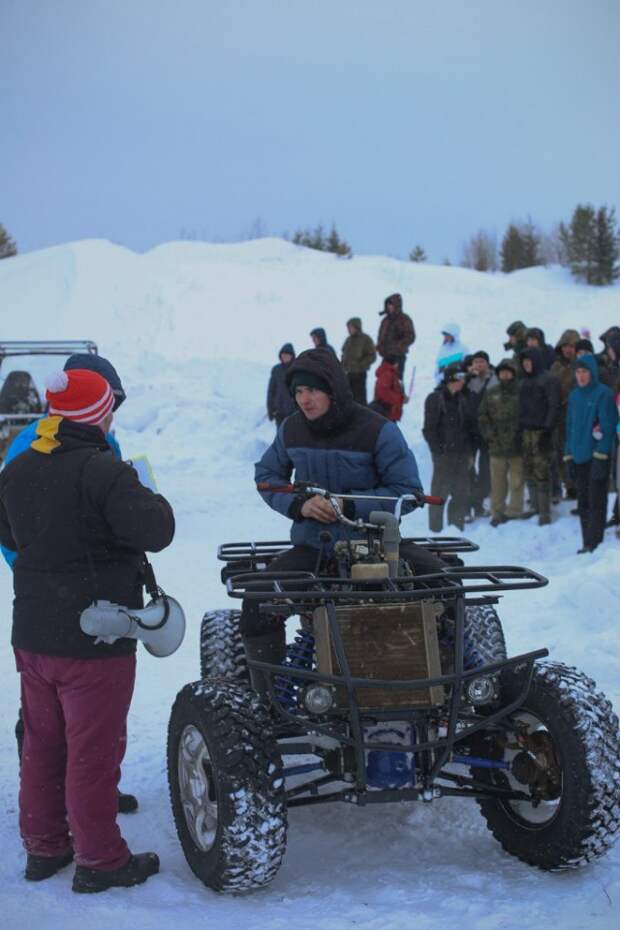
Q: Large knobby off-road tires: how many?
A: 4